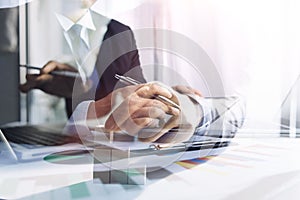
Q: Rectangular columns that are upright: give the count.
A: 3